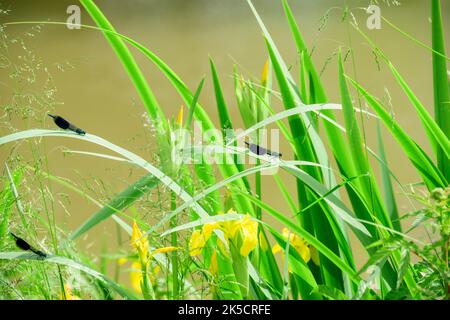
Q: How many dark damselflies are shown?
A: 3